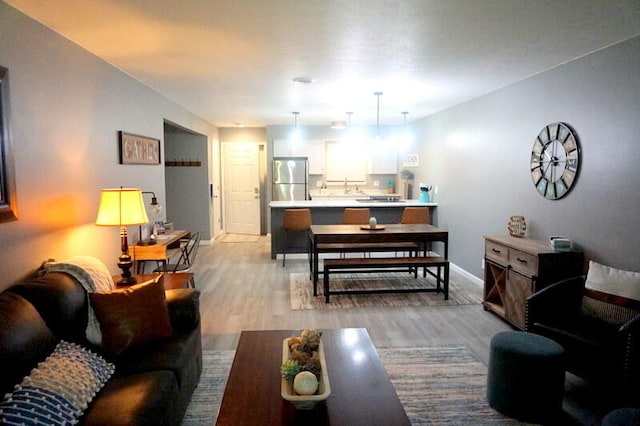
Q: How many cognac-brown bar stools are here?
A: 3